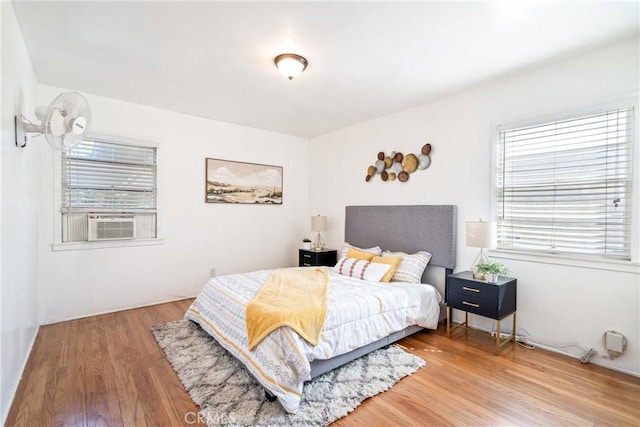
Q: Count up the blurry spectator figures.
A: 0